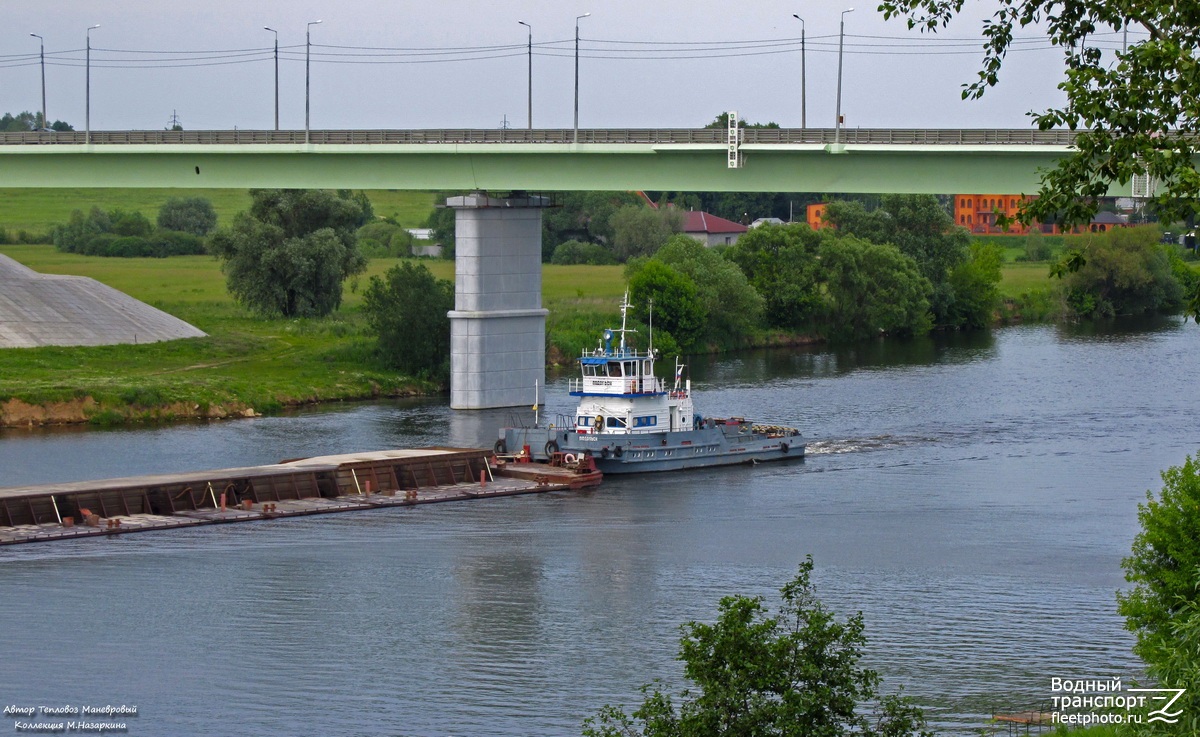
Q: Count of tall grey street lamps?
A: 8